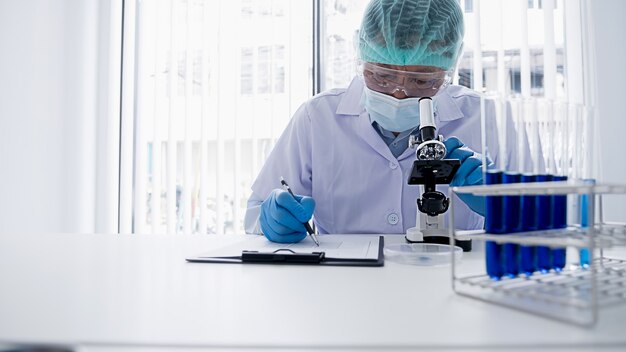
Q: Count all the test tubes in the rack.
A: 7